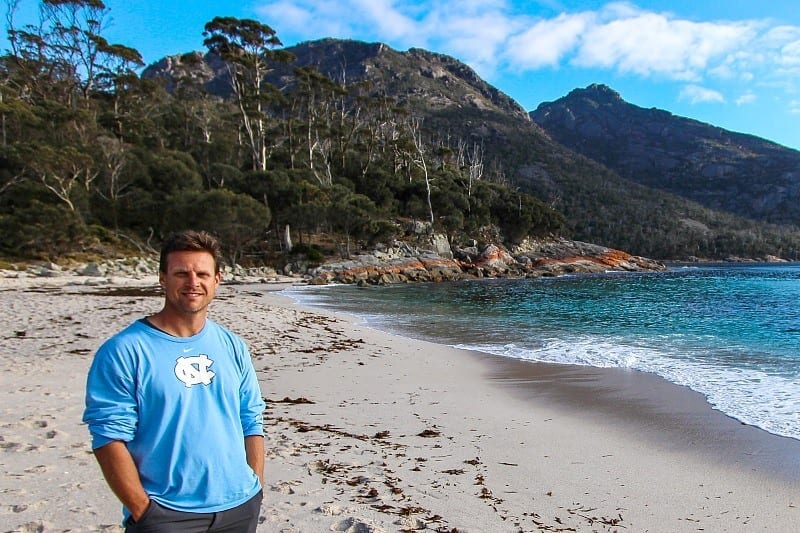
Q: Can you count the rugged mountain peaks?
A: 2